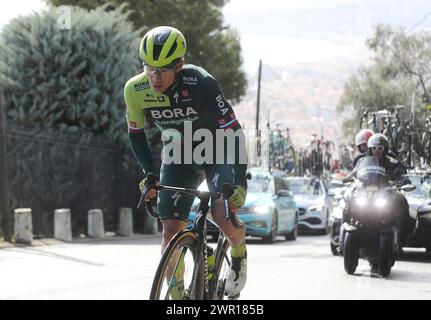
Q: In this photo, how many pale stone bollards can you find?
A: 5